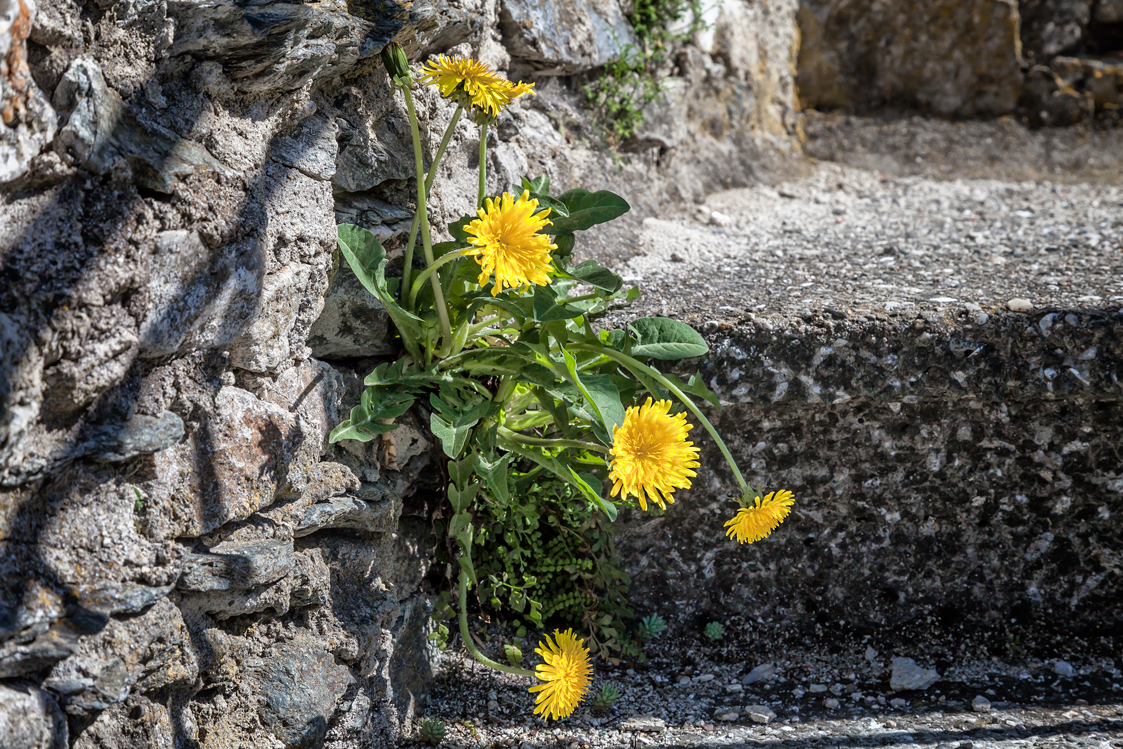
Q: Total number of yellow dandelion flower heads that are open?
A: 6